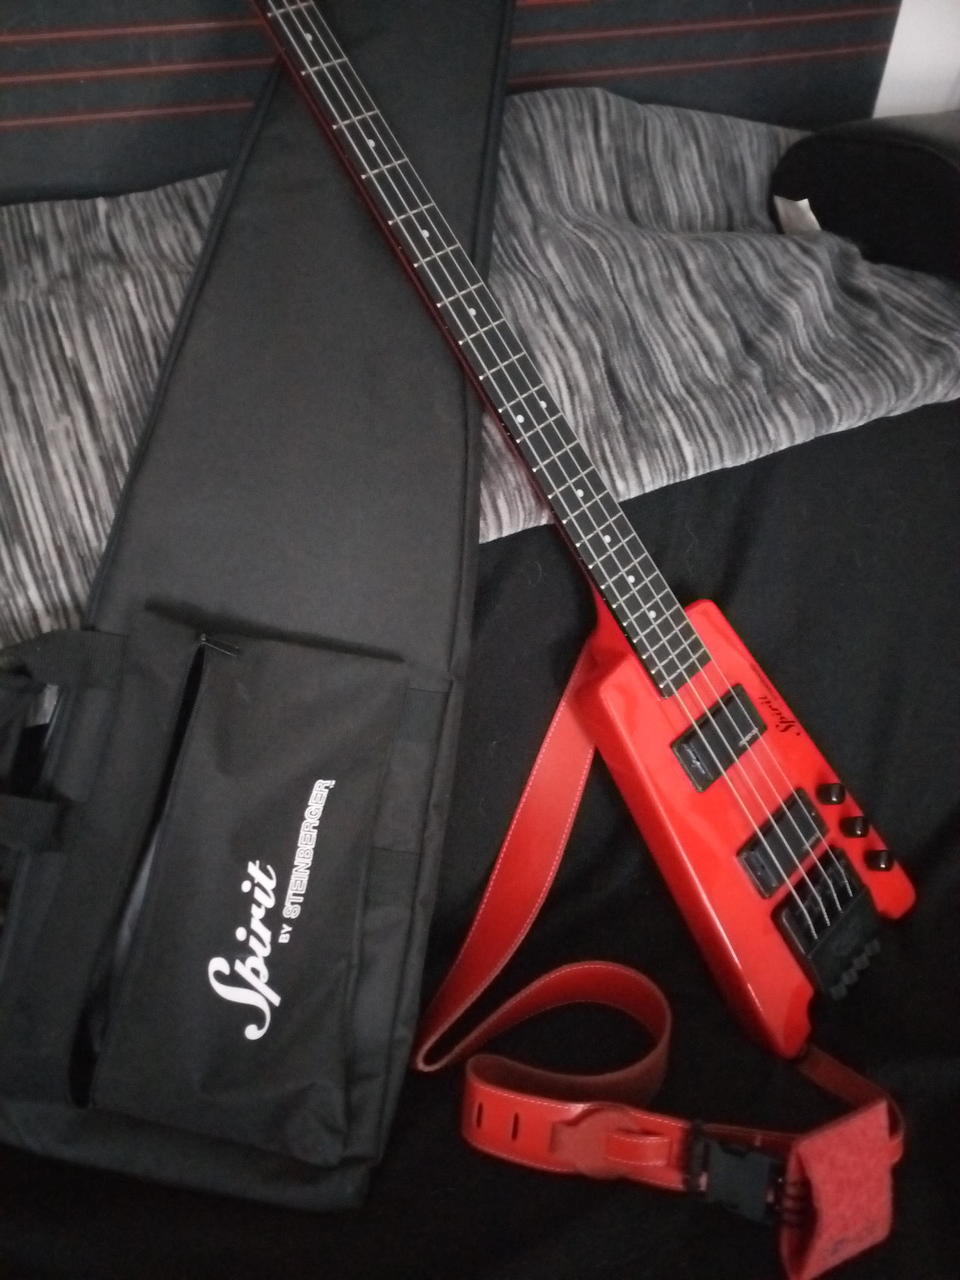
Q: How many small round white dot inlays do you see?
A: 10